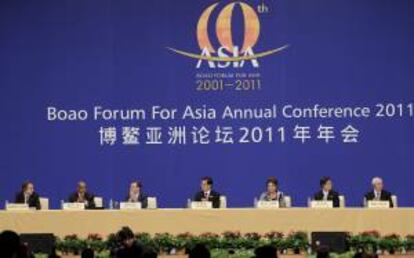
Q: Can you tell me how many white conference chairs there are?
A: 7